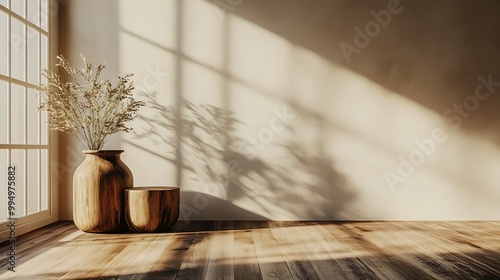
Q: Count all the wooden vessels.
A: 2